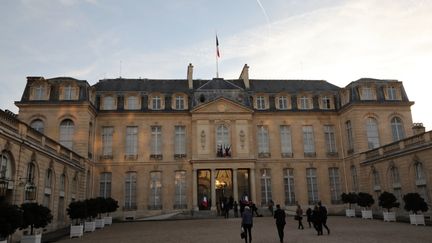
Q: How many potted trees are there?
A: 10